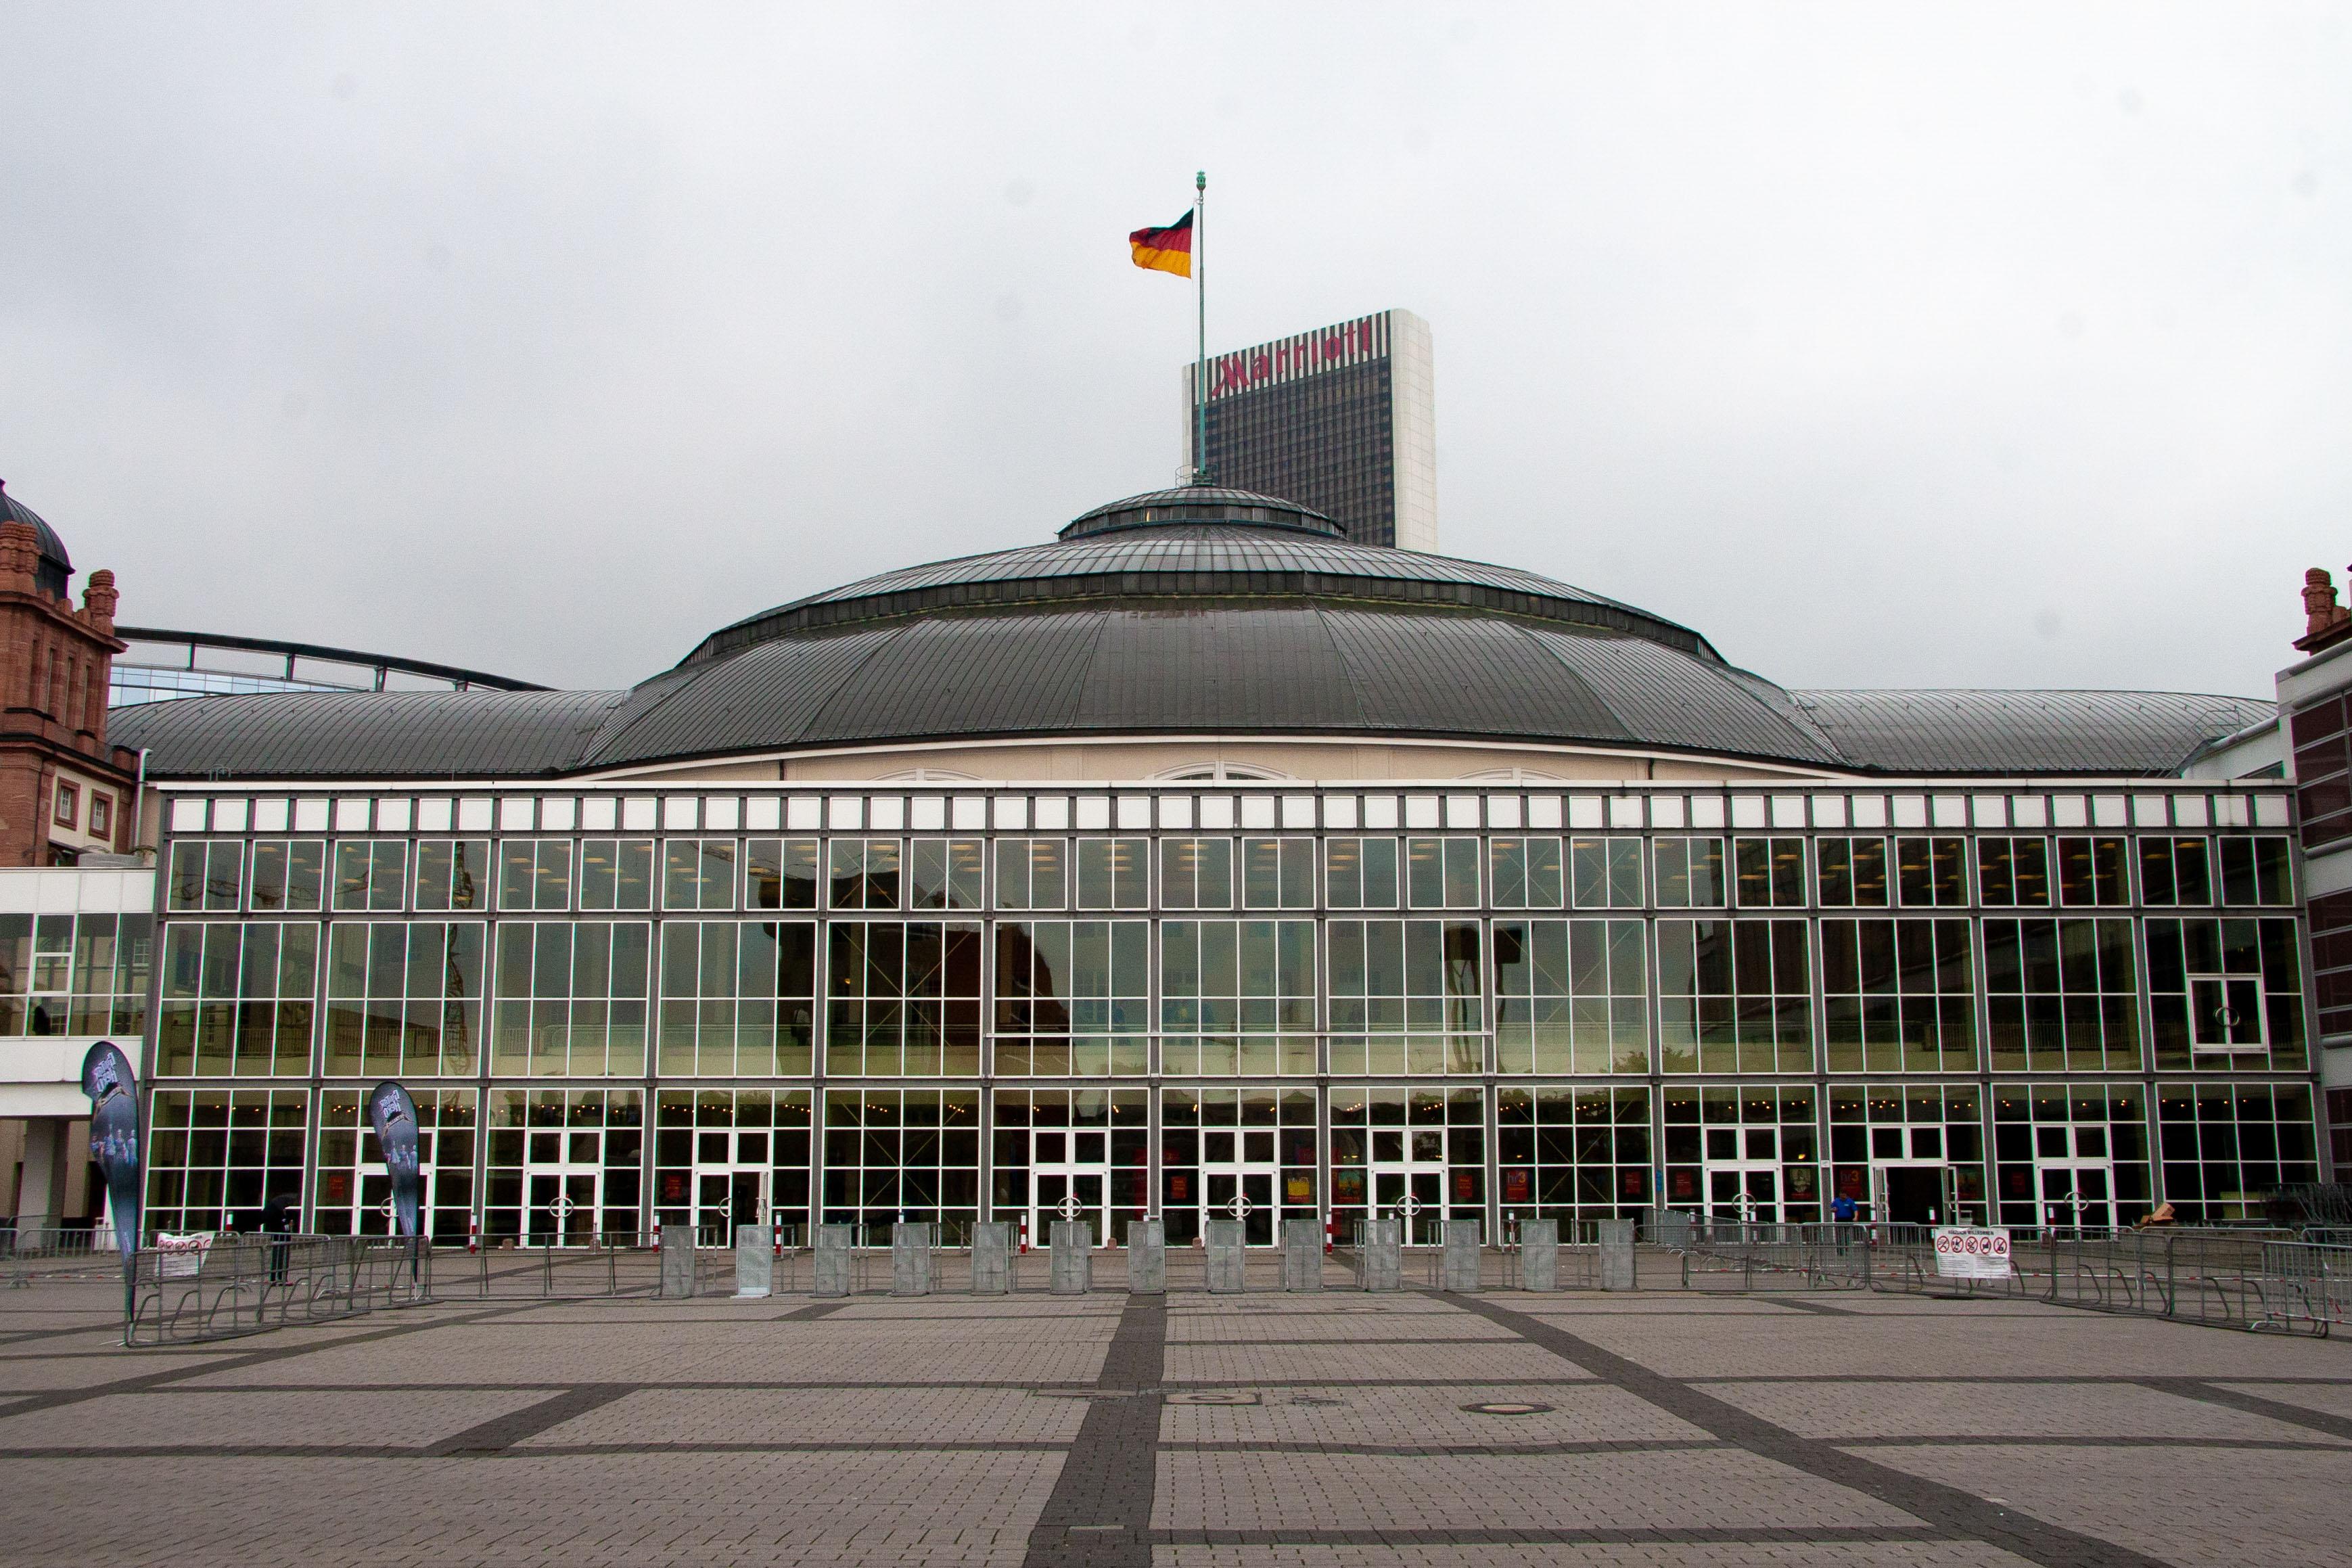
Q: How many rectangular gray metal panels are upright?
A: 13